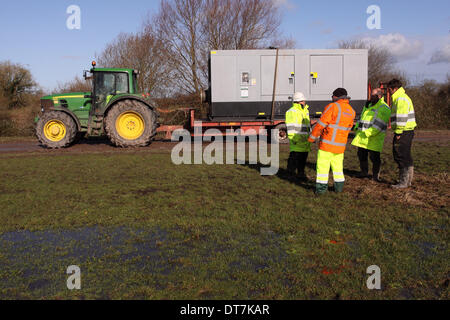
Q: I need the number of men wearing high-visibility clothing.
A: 4